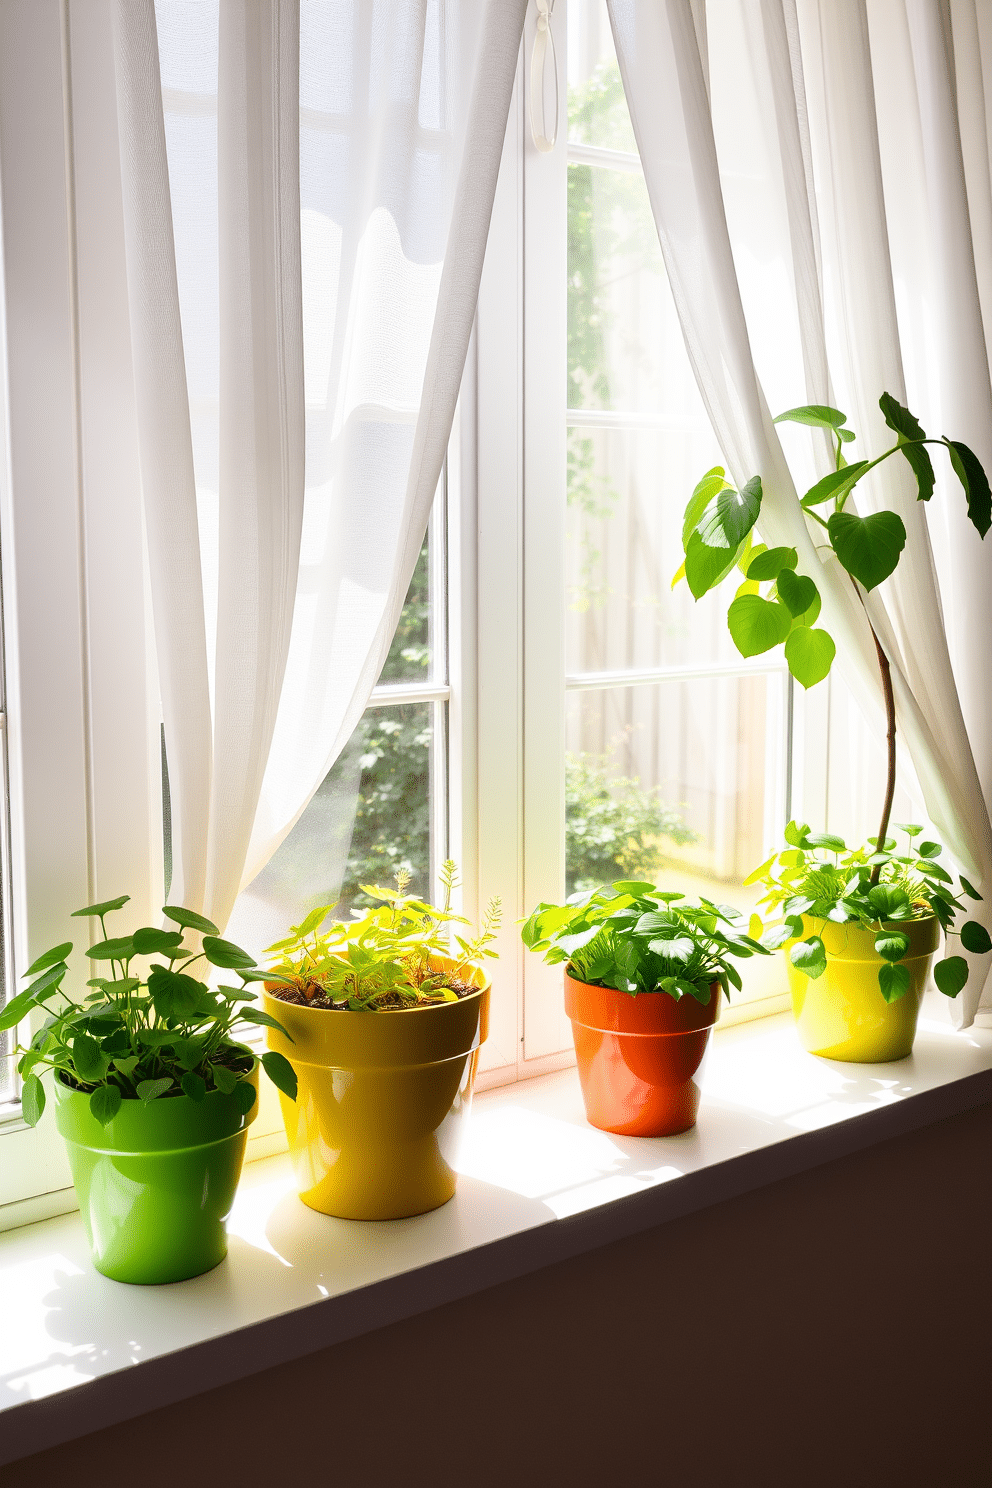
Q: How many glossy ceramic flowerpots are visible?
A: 4